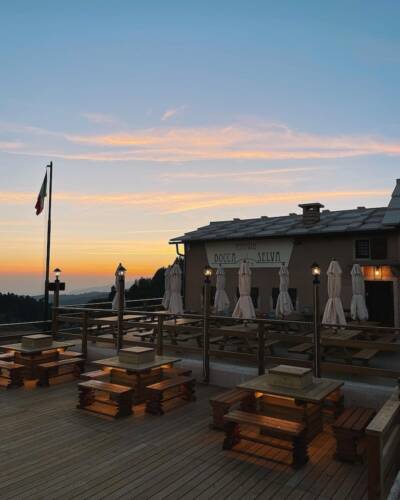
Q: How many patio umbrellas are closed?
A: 8